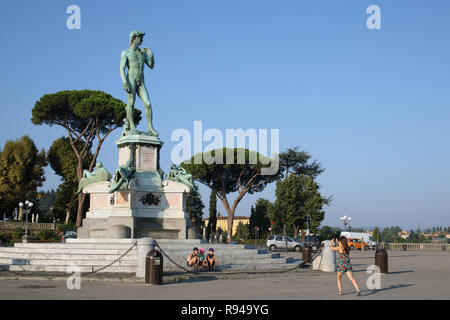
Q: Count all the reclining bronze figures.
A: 3